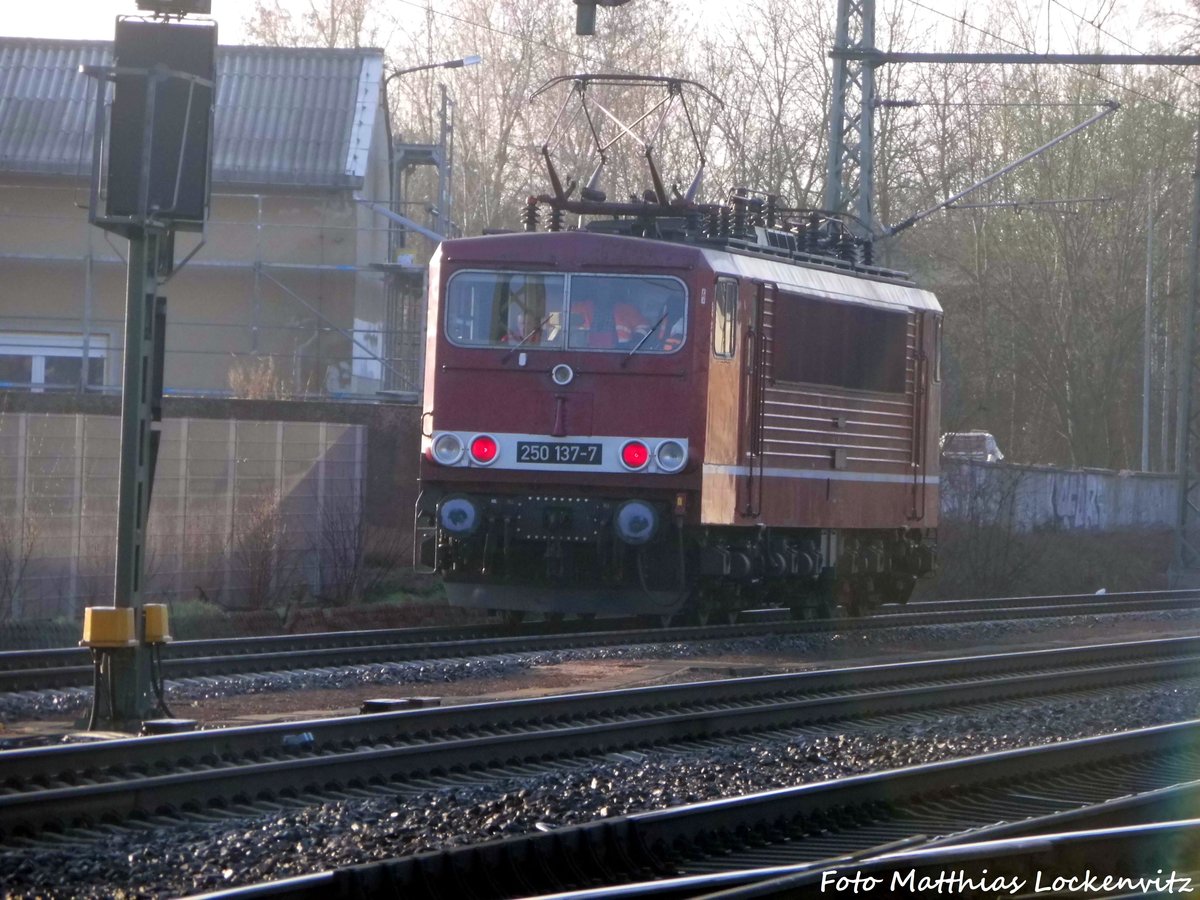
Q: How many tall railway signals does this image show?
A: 1